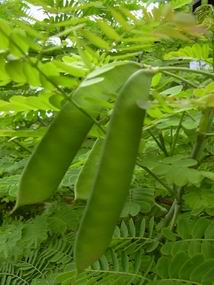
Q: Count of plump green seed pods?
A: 3